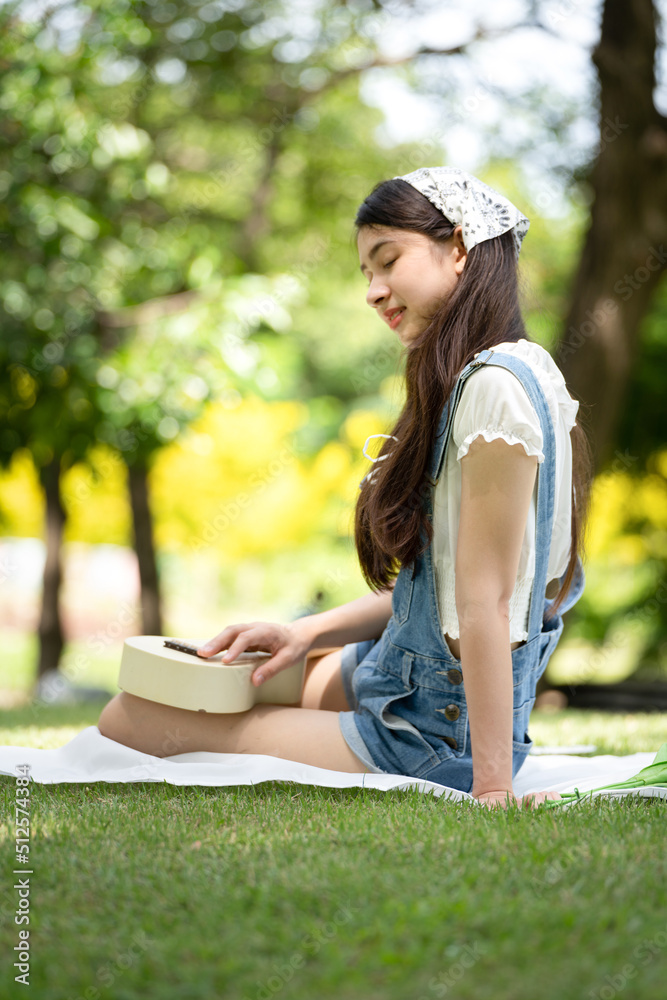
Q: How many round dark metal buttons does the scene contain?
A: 3